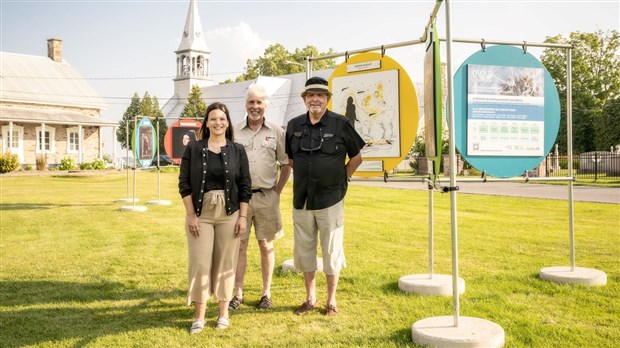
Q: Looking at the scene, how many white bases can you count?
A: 7